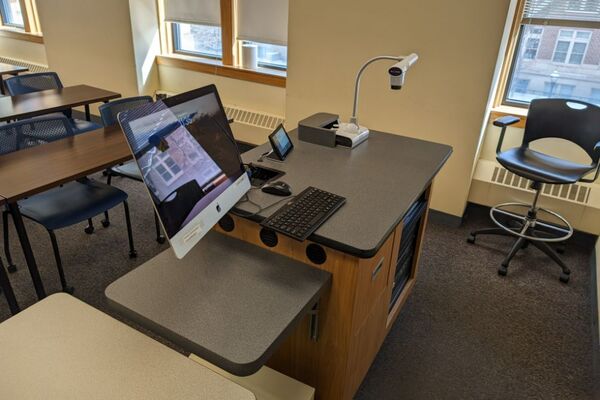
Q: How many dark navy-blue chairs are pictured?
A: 3